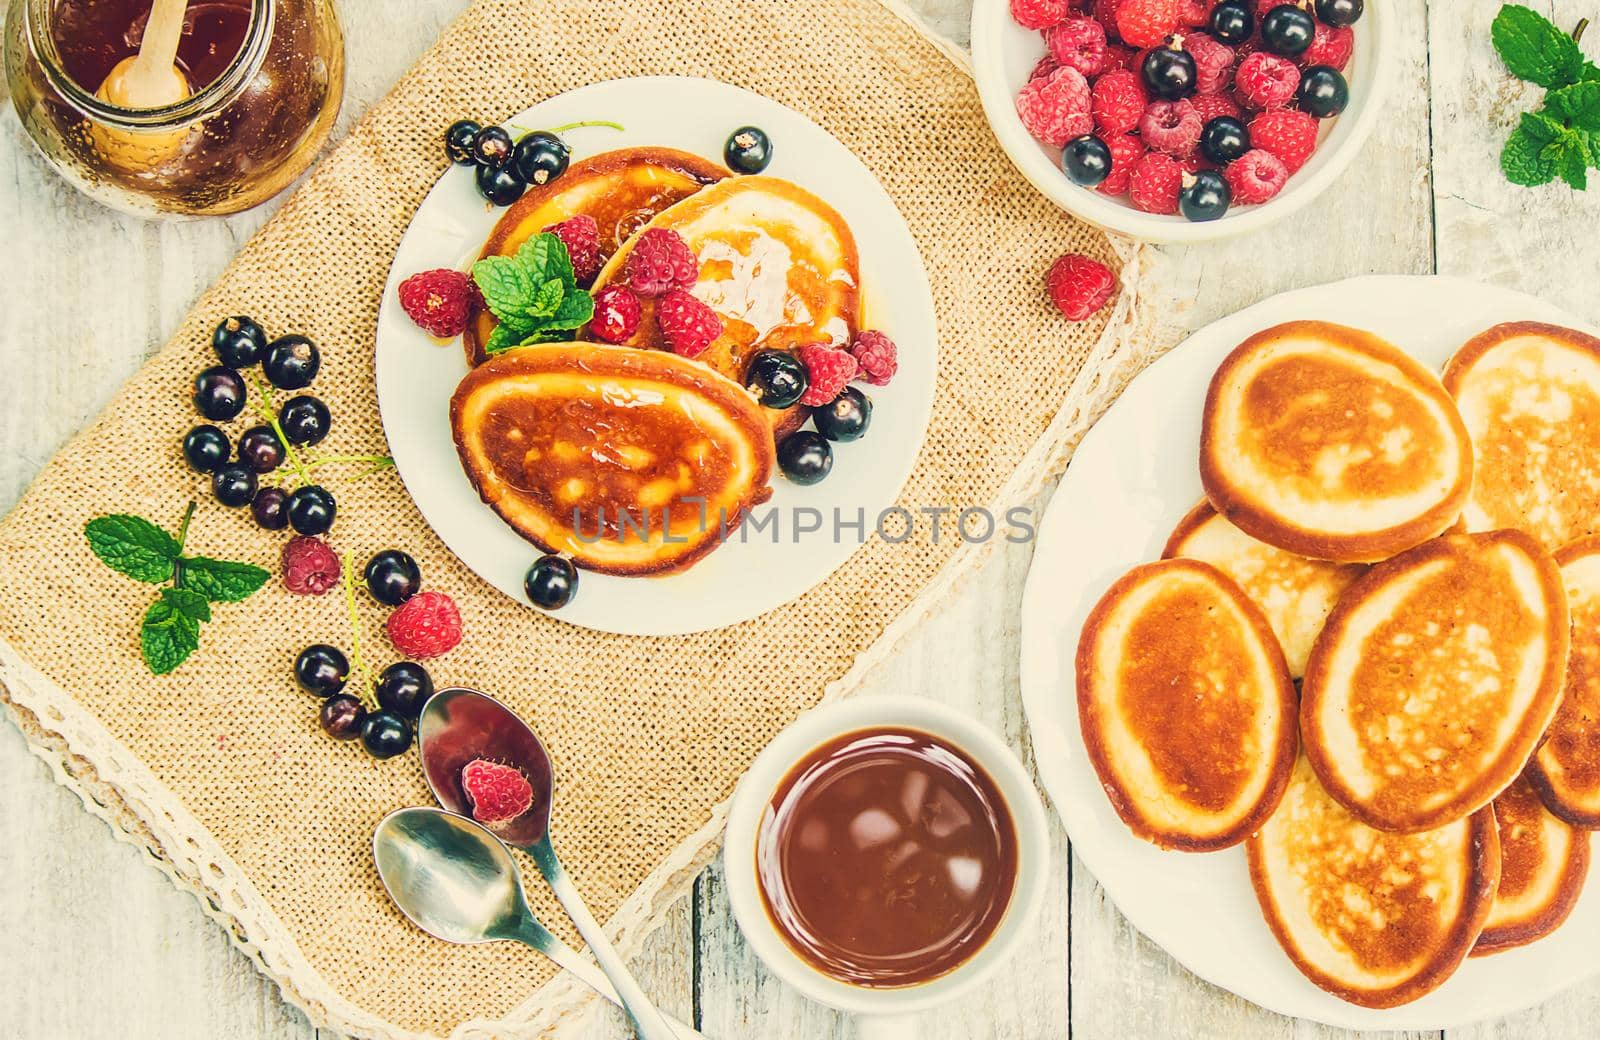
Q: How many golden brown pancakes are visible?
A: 11